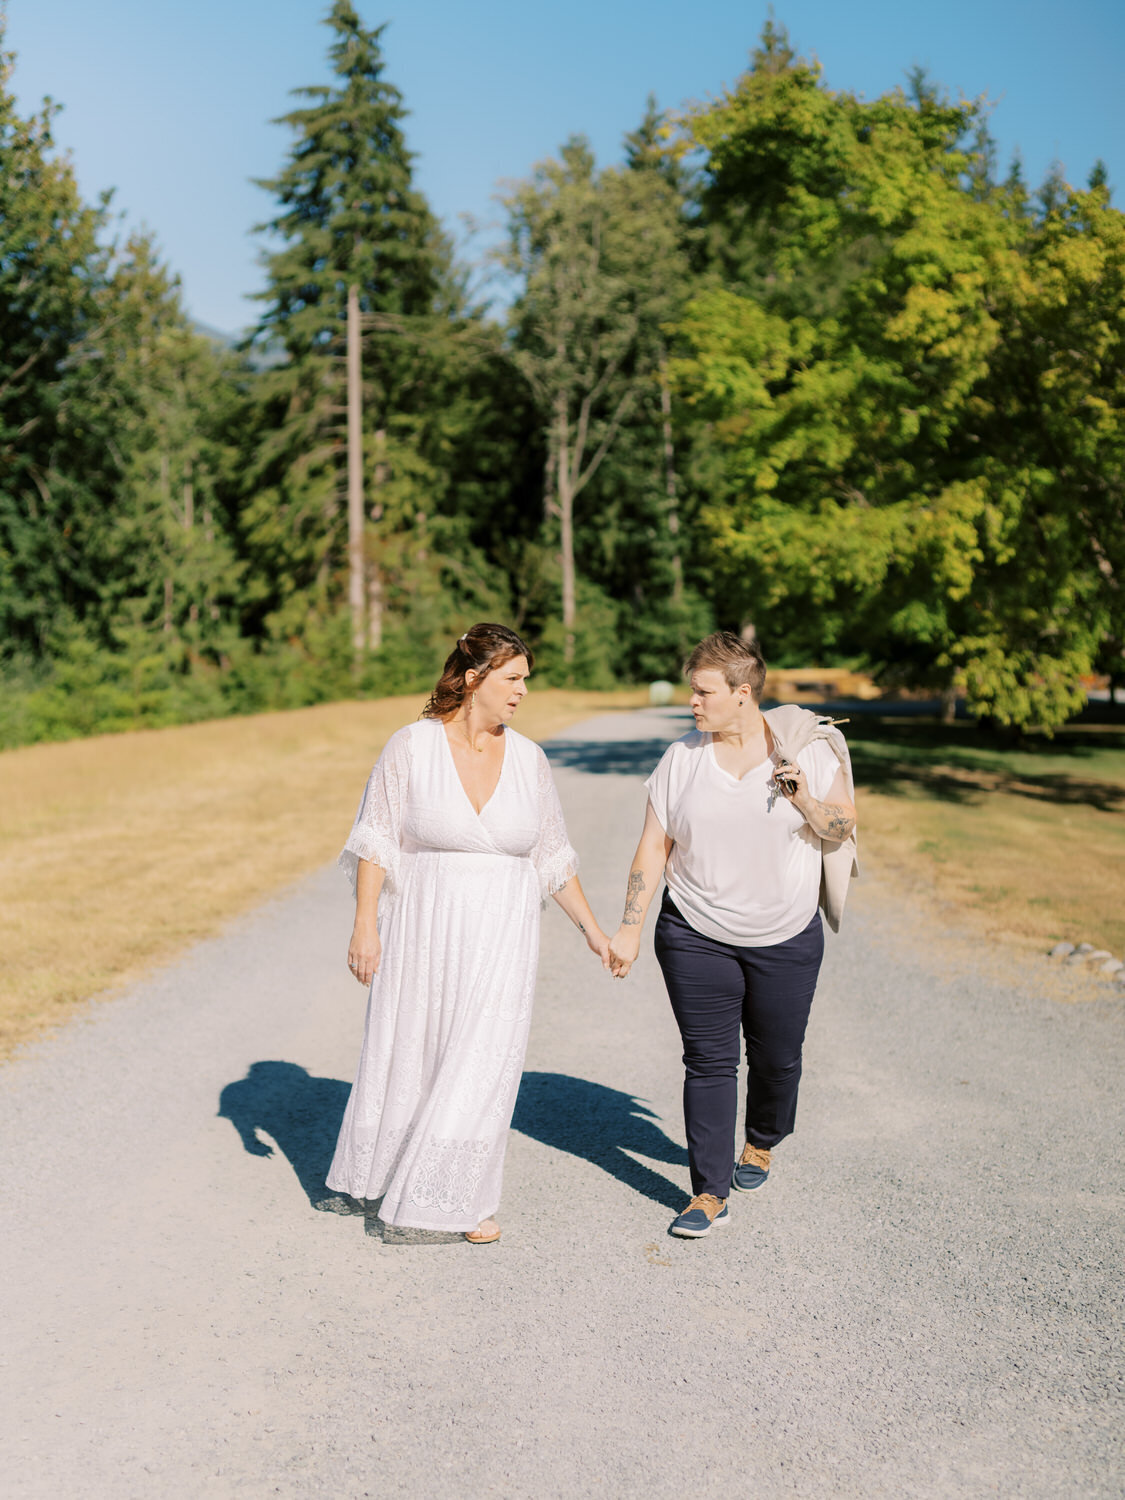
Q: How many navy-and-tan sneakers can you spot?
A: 2